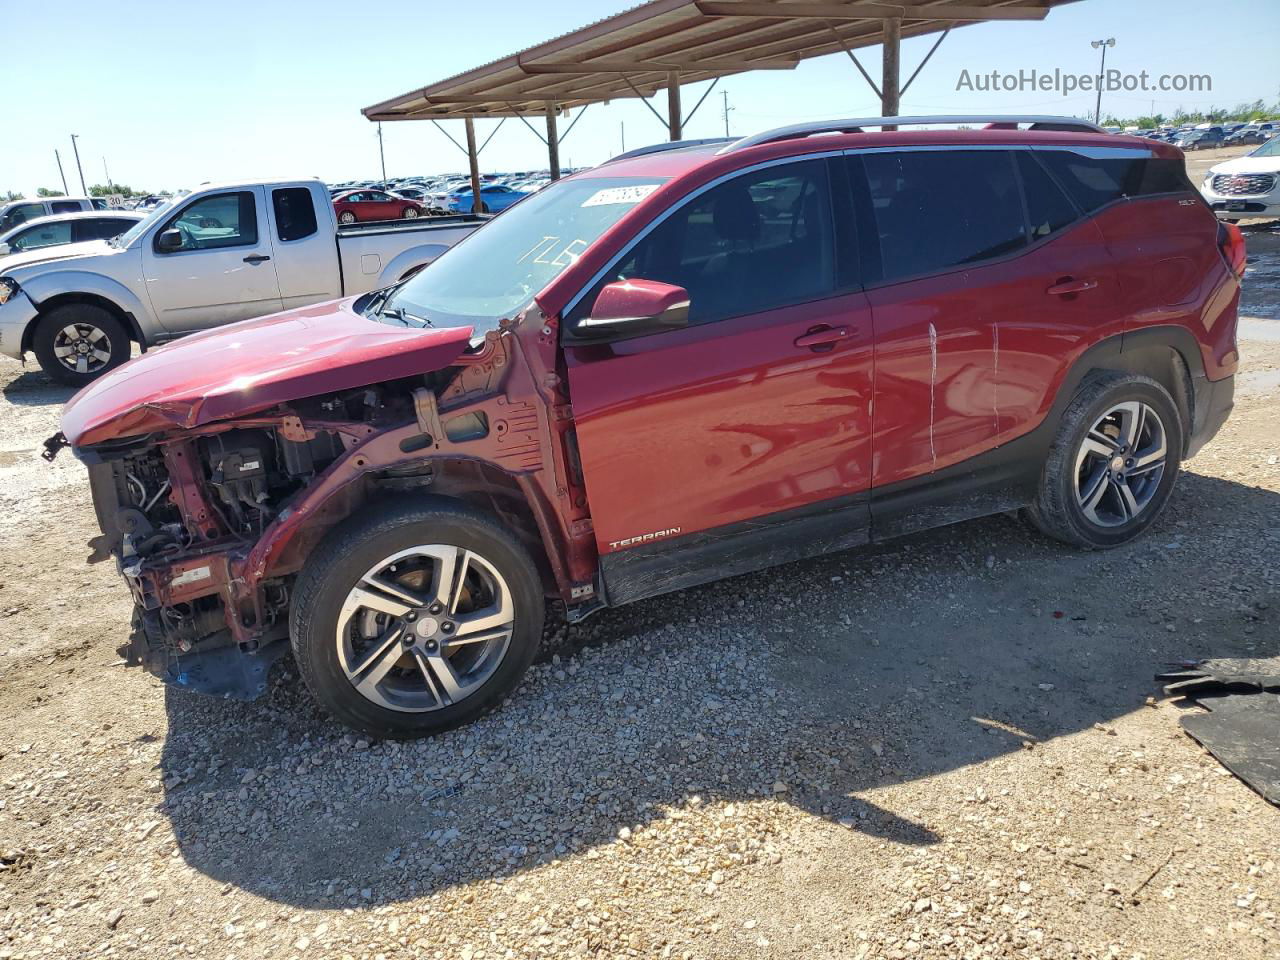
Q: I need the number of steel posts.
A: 4